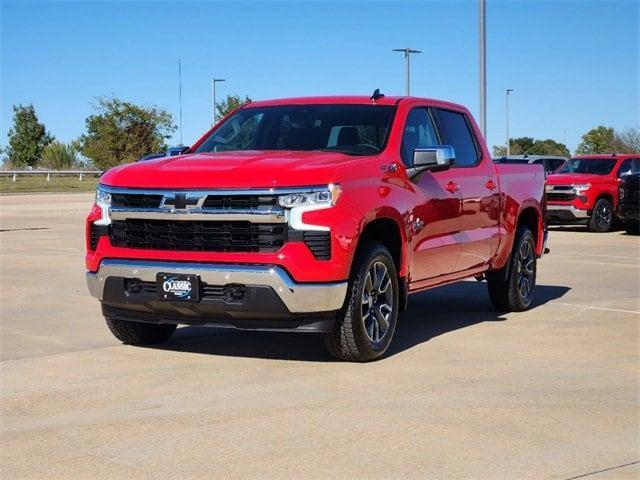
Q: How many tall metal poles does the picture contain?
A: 5